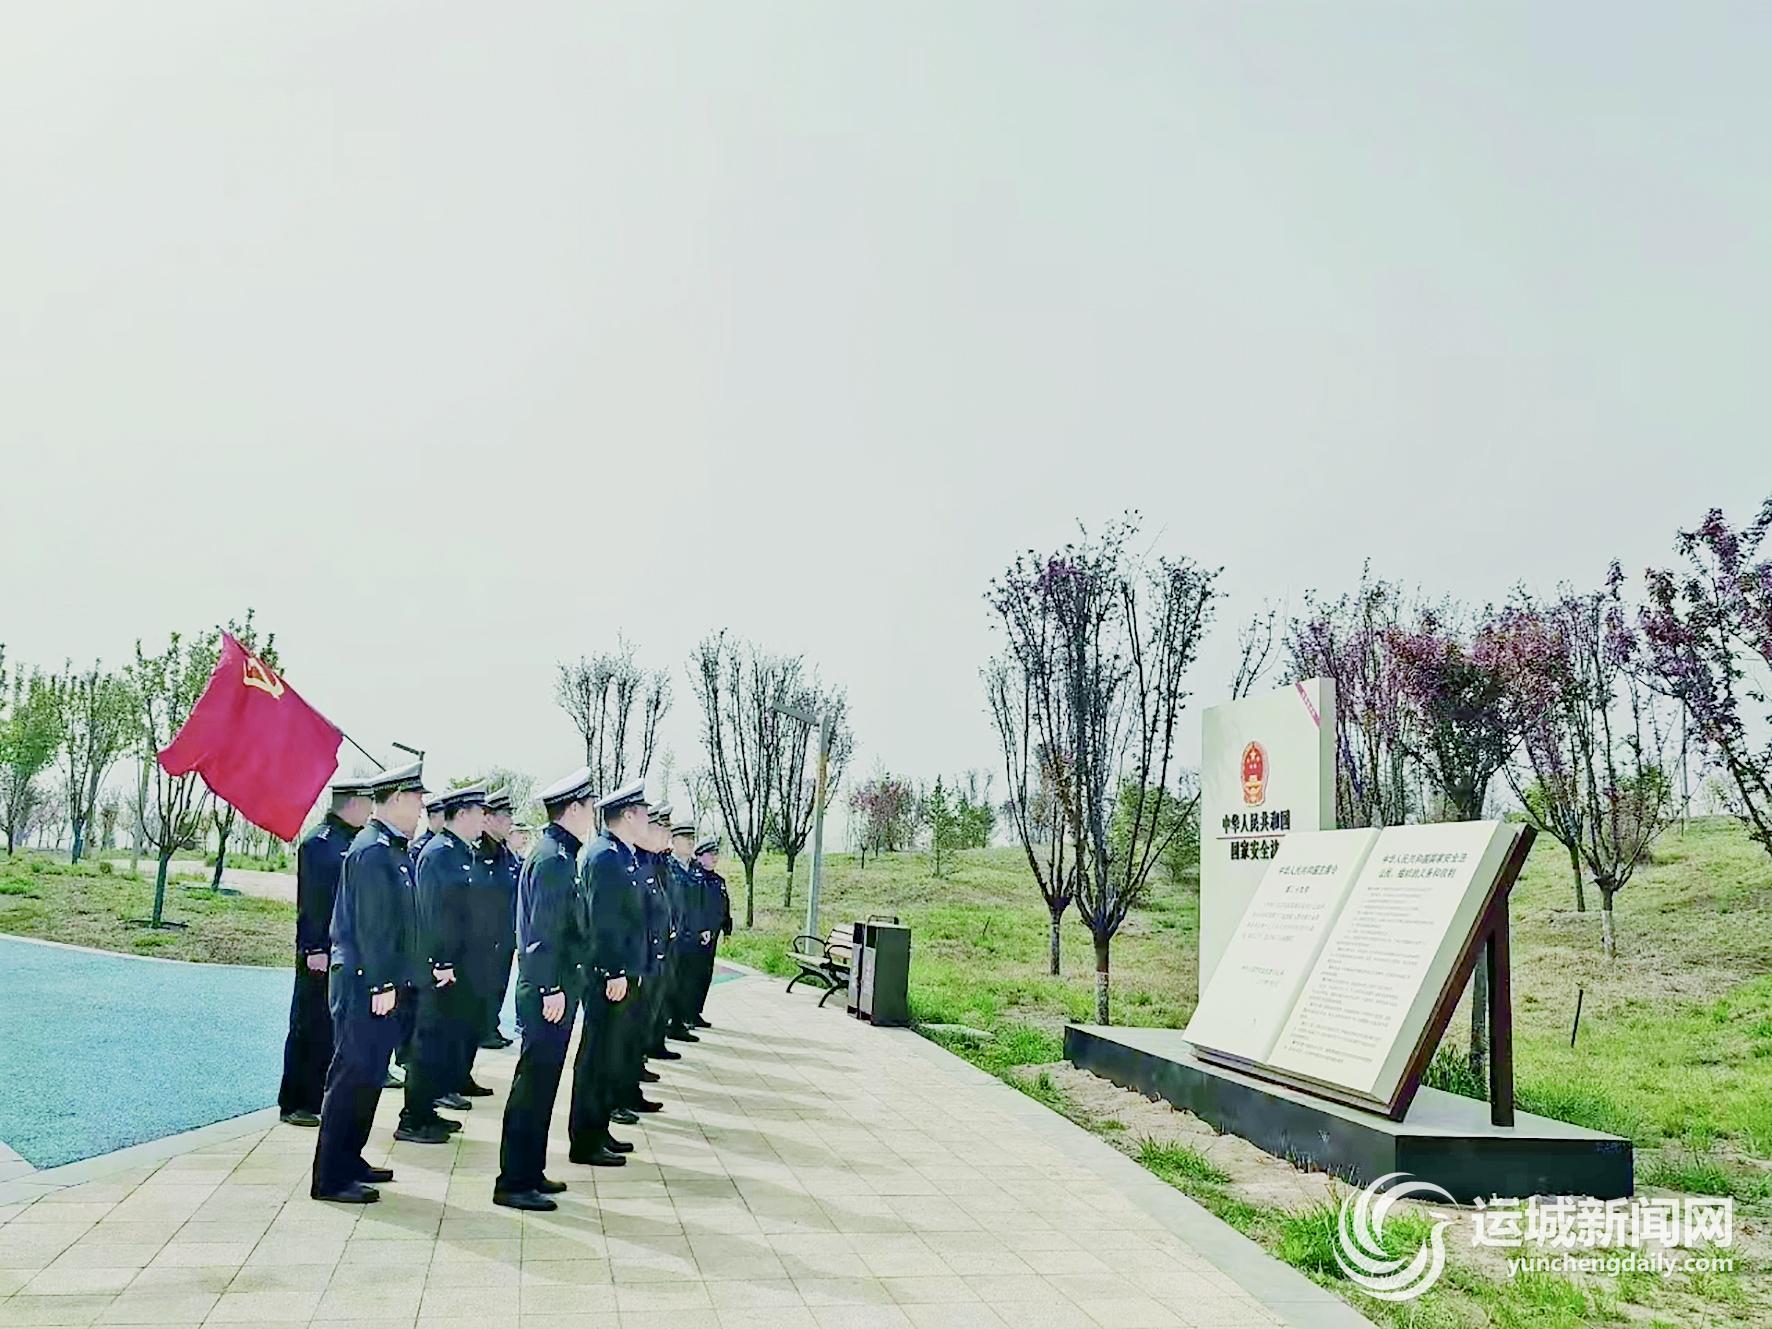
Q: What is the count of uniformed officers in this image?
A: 12